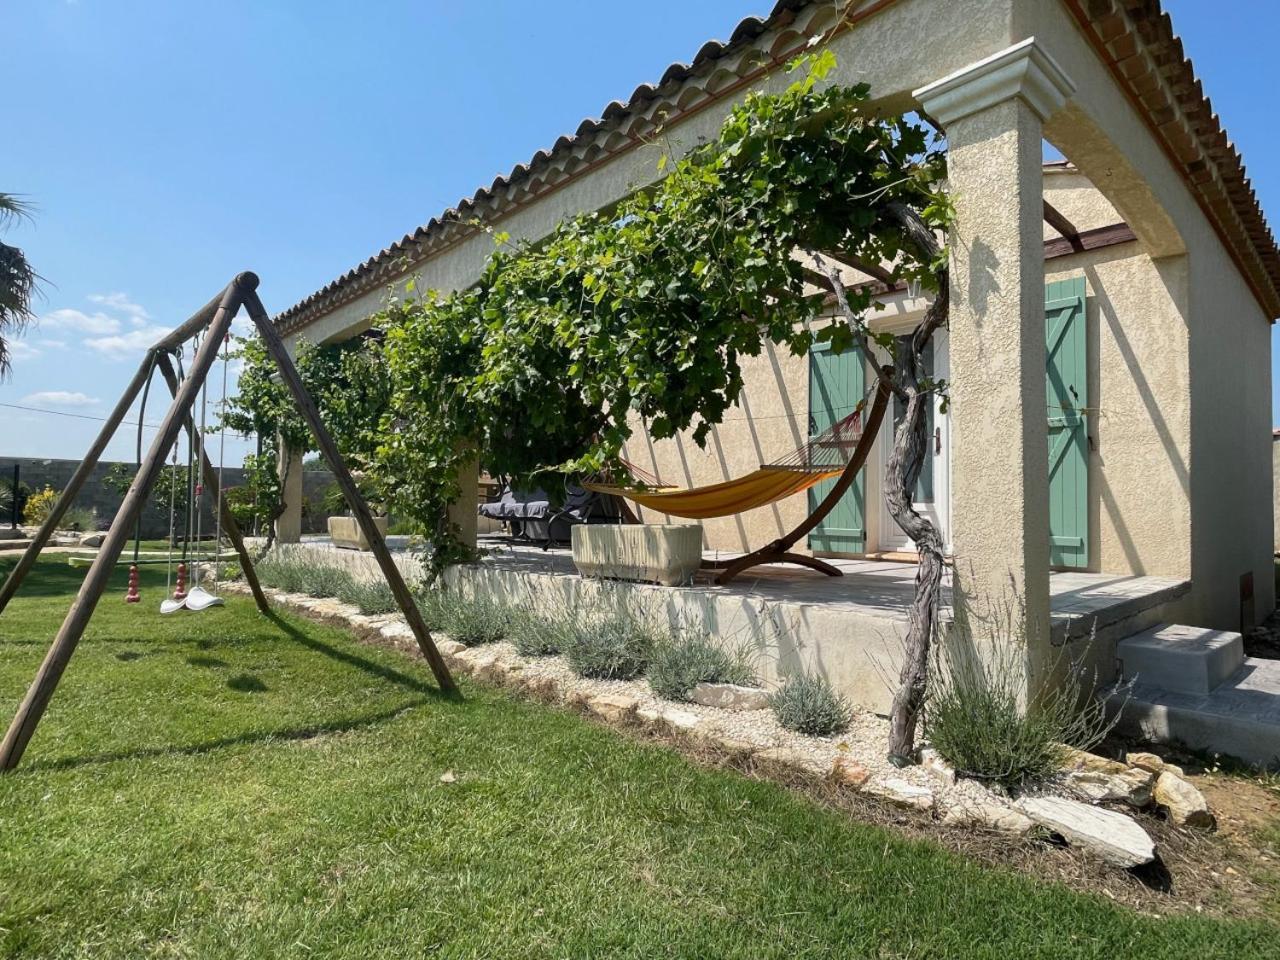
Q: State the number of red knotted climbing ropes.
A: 2